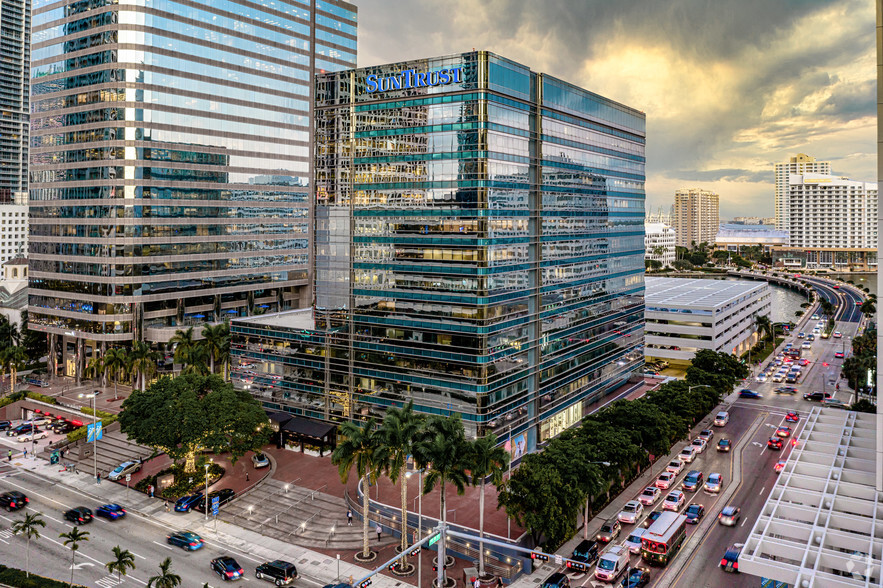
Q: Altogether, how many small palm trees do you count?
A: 4